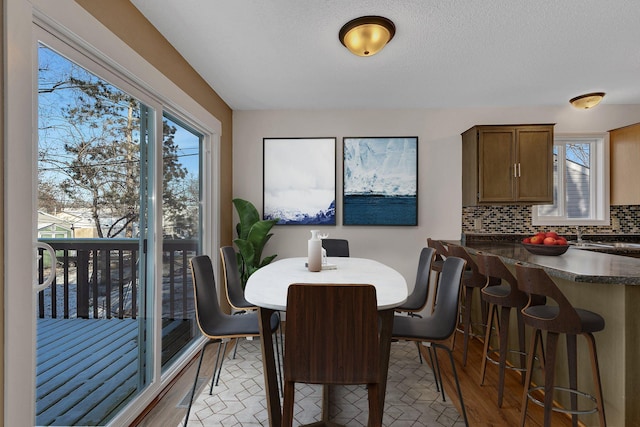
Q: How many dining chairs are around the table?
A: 6